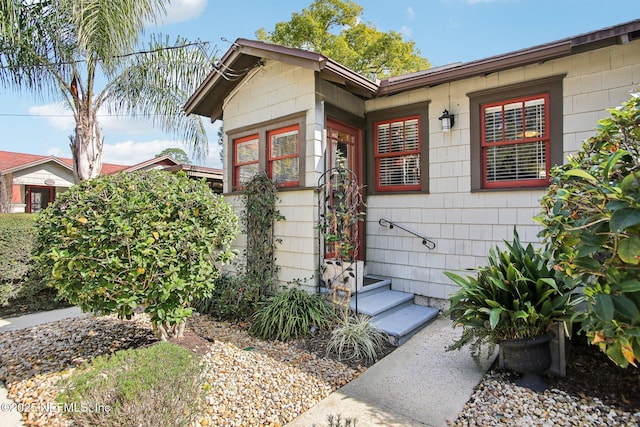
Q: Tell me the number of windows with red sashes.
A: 4